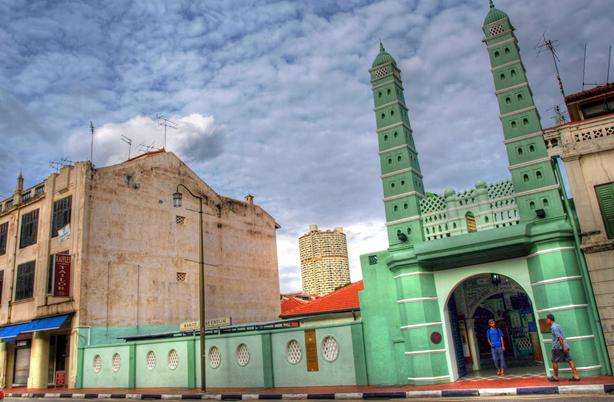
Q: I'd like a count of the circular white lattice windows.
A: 8